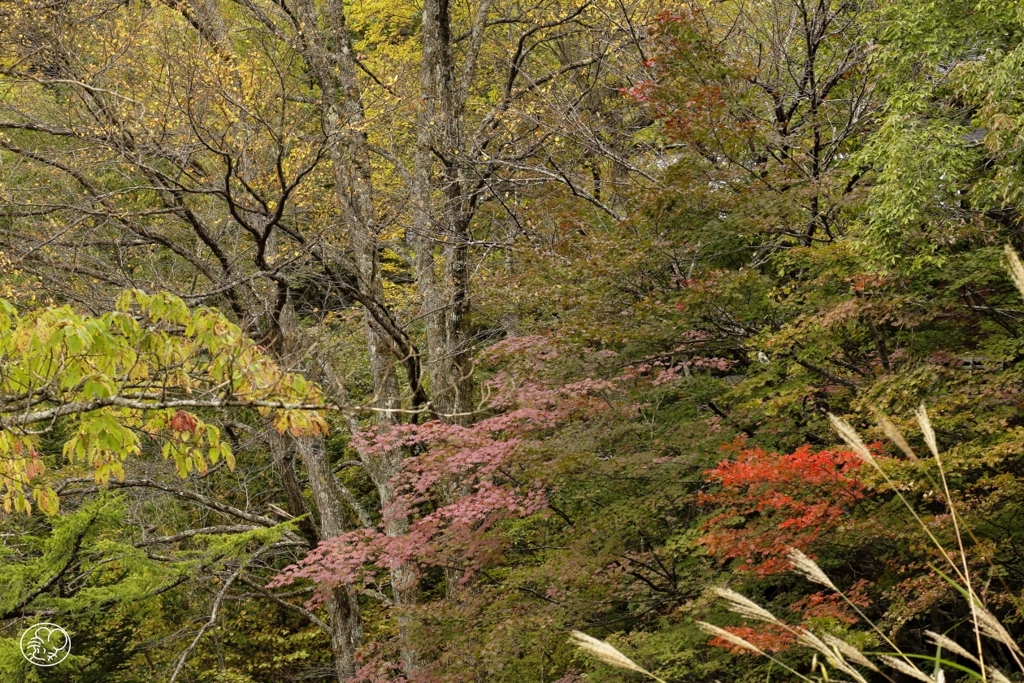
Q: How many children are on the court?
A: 0